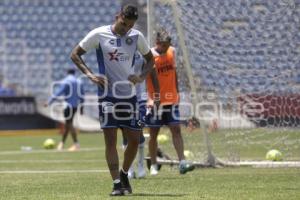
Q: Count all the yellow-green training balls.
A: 4